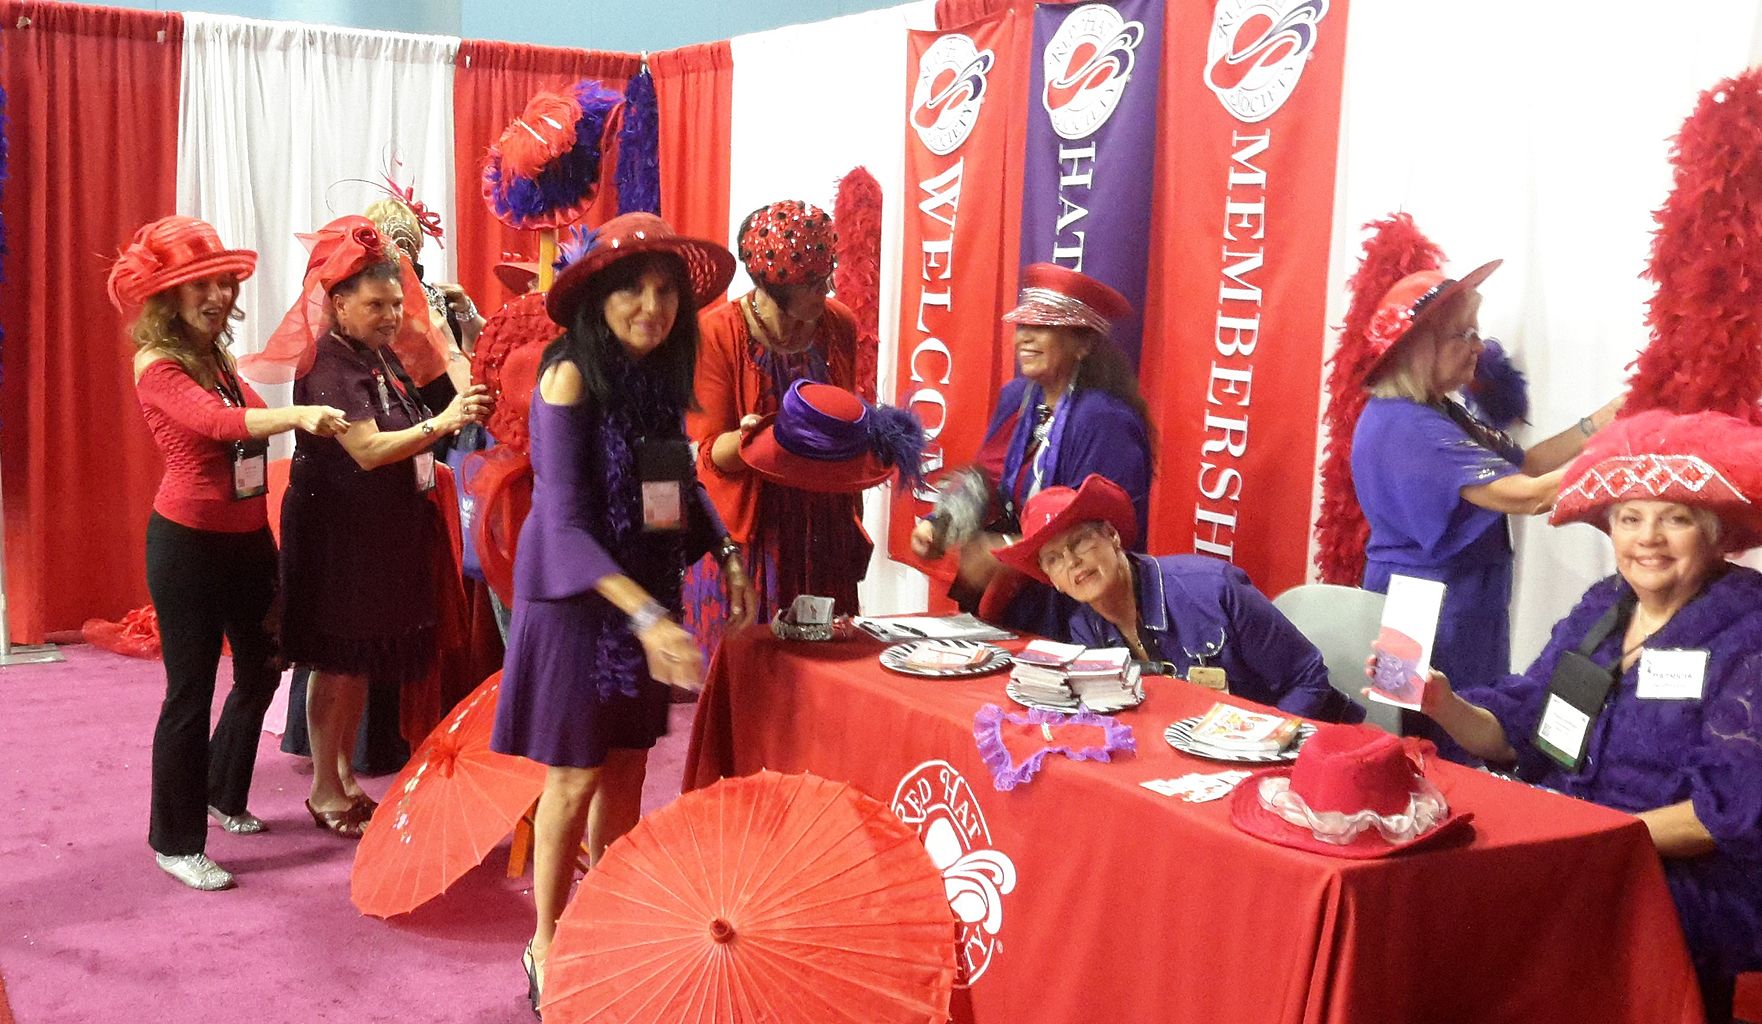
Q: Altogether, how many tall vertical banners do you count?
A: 3